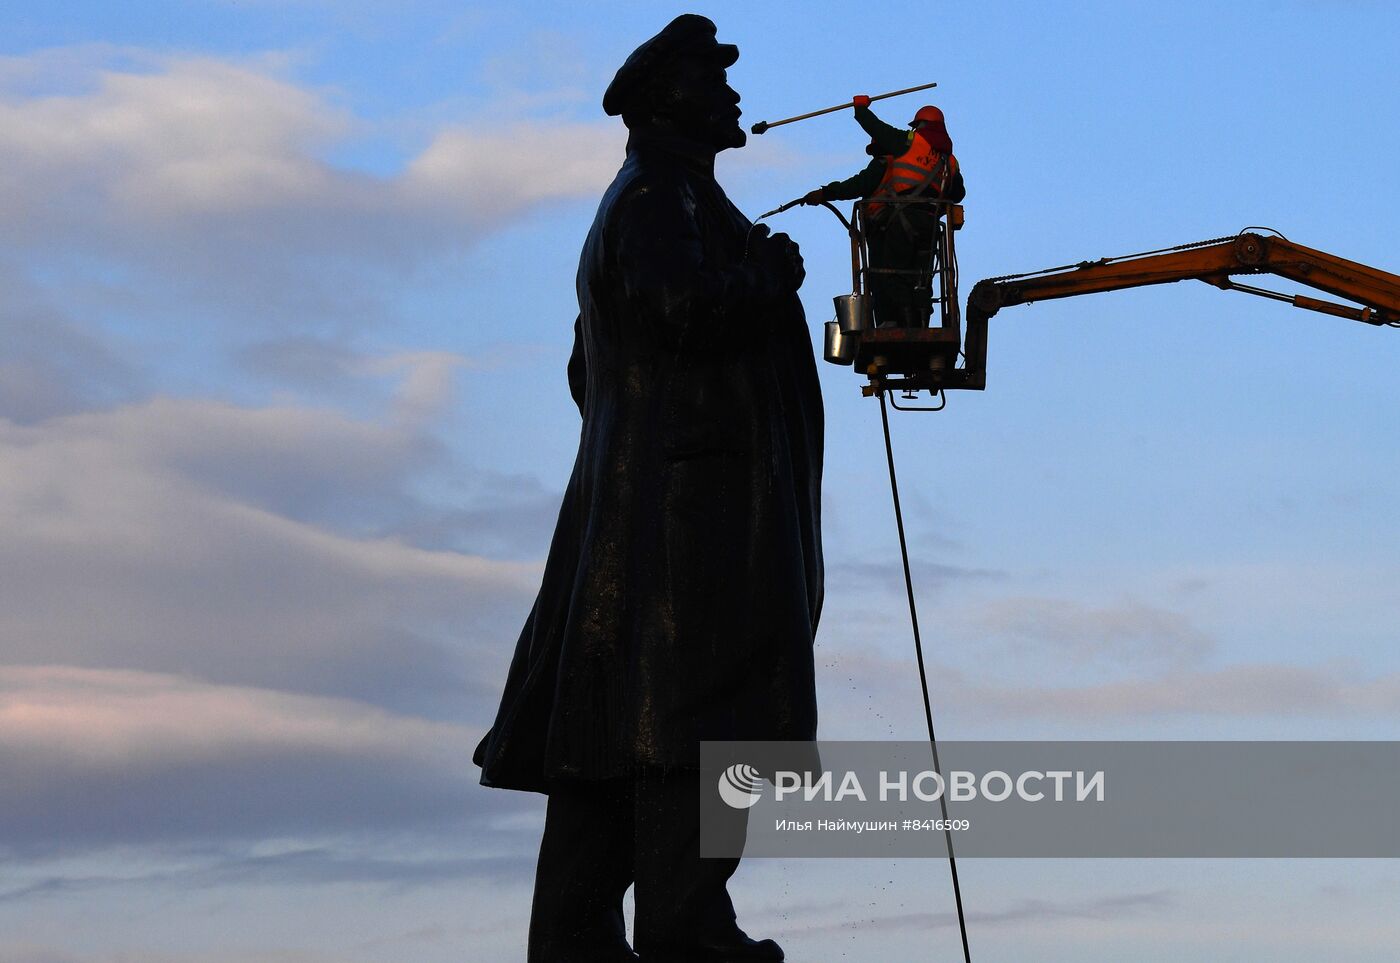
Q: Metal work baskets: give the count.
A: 1